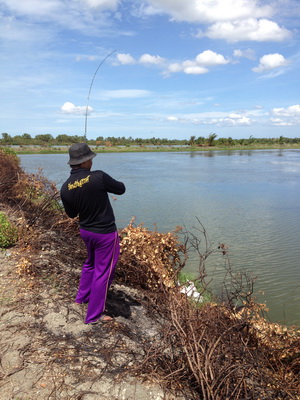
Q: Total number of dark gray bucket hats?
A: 1